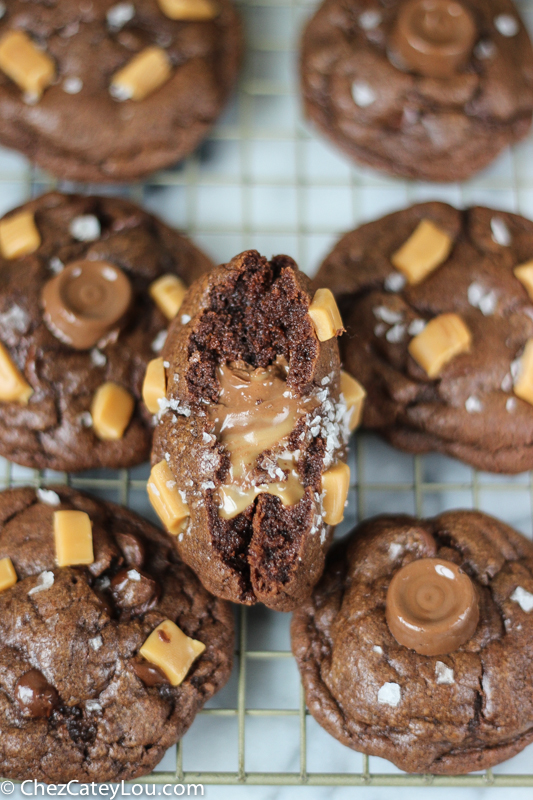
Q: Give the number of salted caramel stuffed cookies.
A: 7